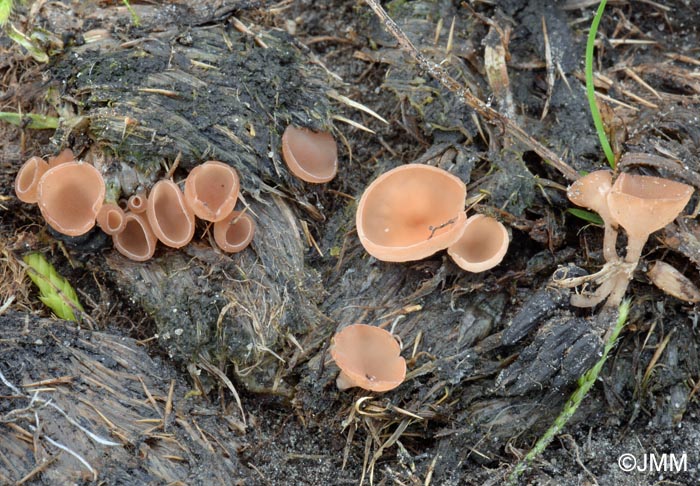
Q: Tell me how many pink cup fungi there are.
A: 15